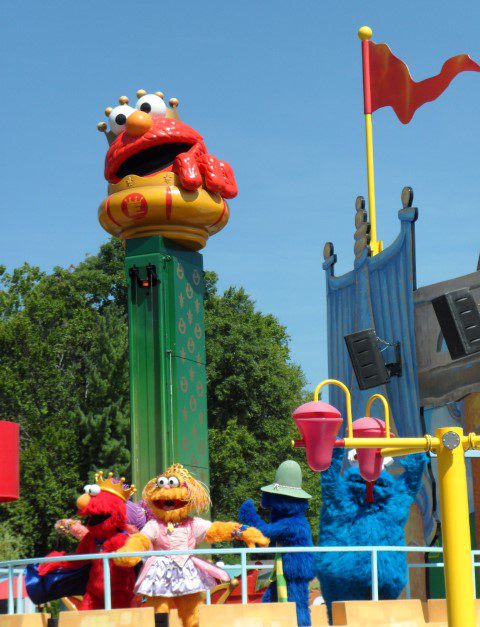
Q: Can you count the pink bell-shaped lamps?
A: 2